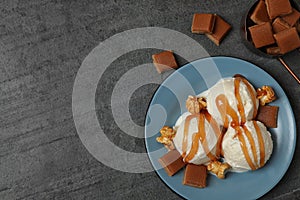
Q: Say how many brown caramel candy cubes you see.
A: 13